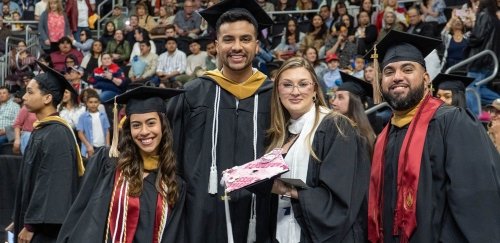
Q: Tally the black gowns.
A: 5